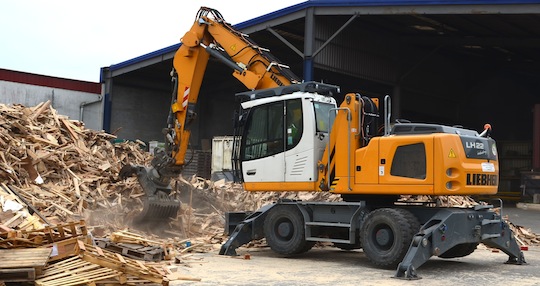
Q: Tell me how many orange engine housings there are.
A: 1